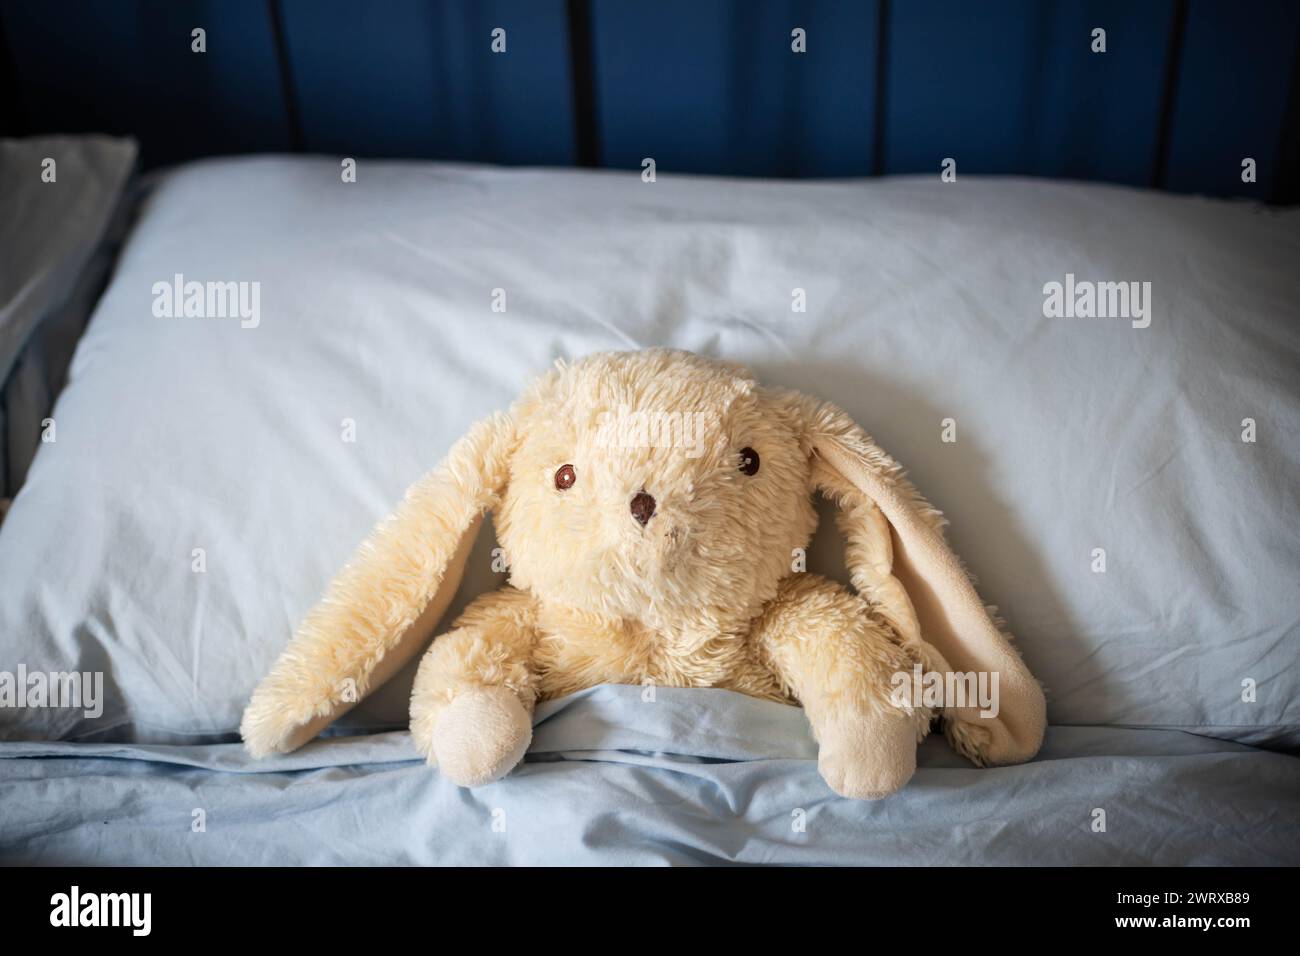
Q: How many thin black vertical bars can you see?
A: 4